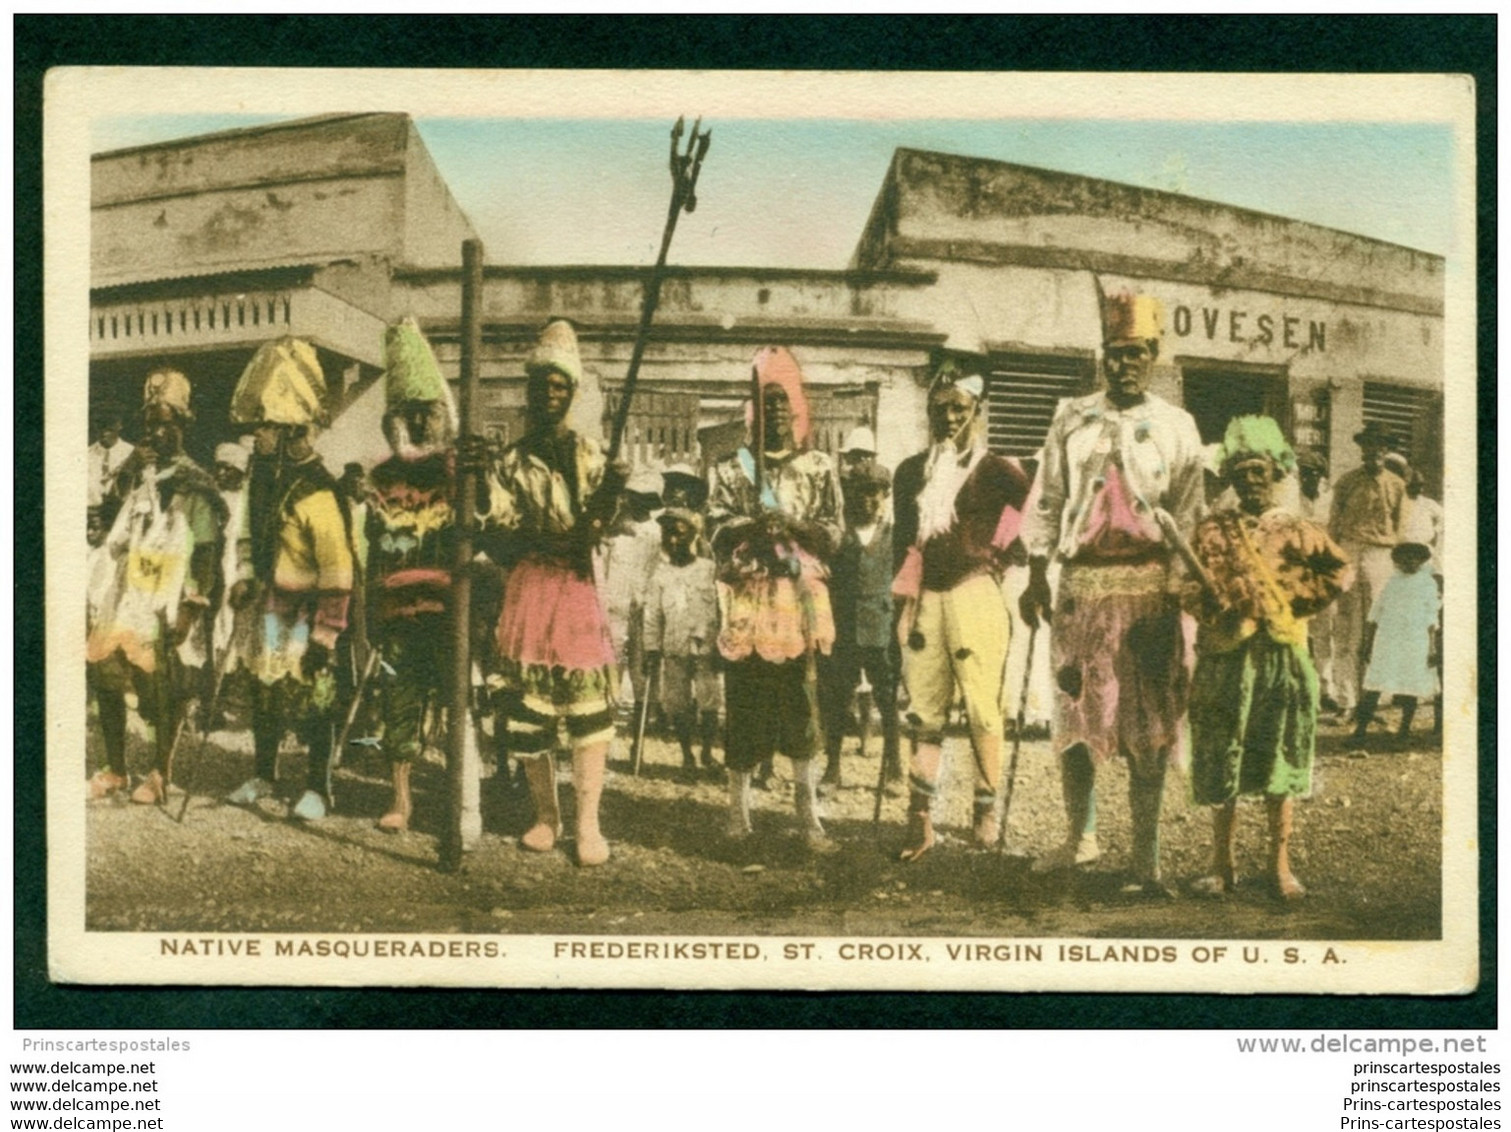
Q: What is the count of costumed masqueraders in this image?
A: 8